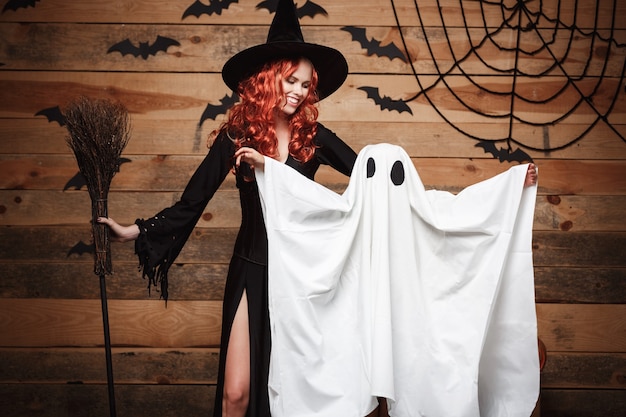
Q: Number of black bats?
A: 11